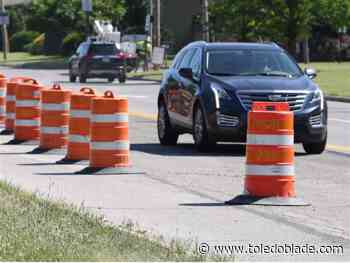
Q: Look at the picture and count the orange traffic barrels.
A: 7